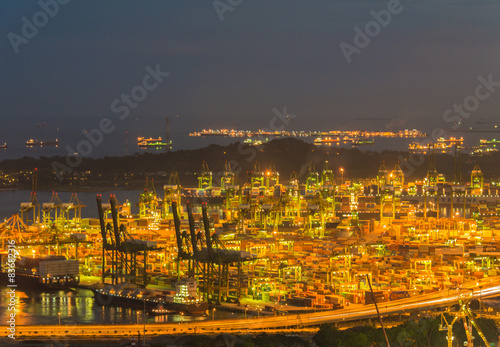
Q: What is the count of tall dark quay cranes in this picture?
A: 5